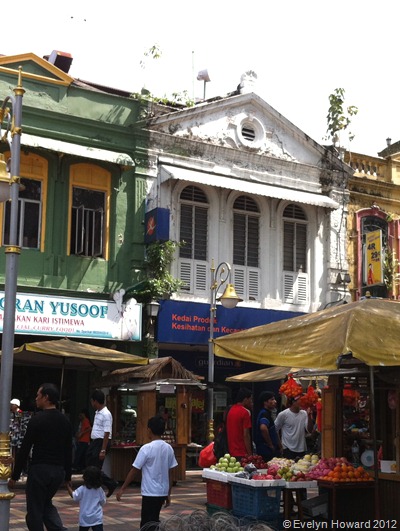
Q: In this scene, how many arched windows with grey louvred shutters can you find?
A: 3